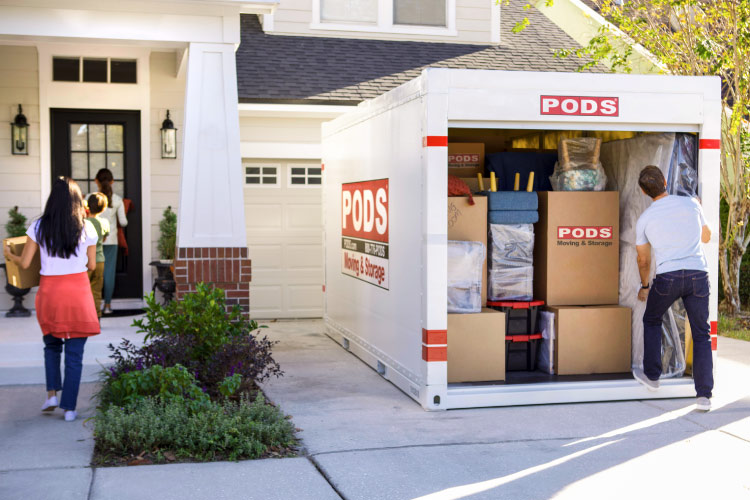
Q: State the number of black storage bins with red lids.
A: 2